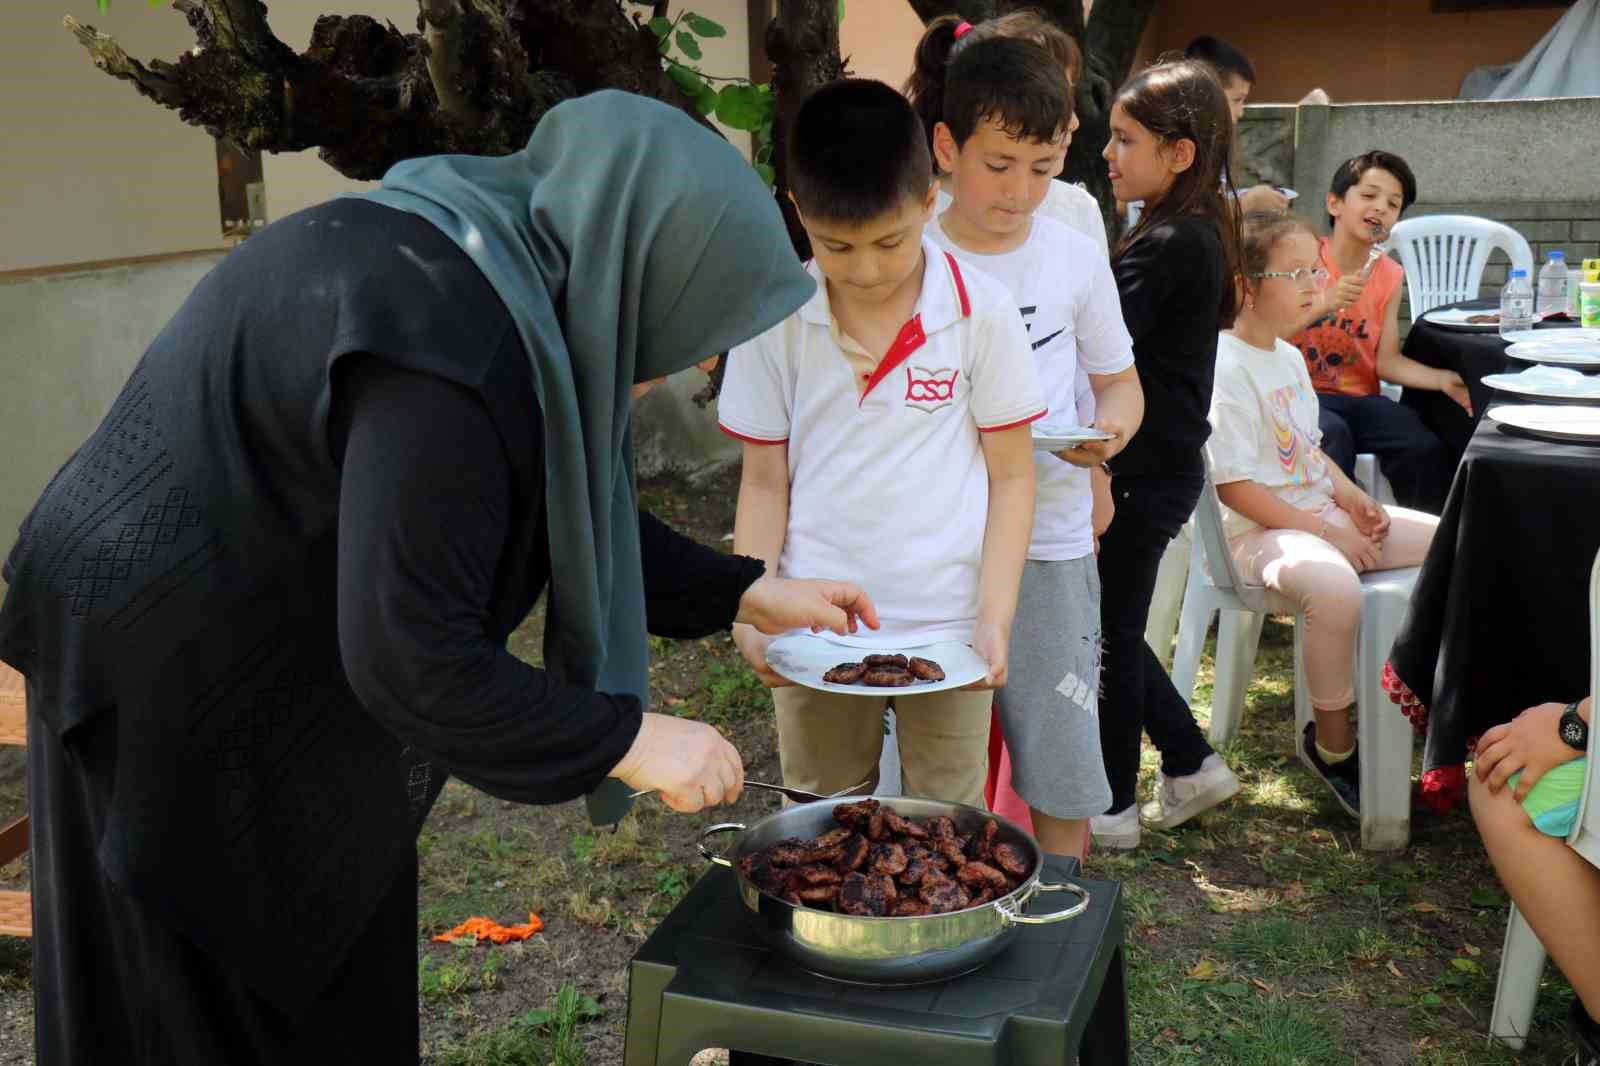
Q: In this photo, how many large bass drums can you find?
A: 0